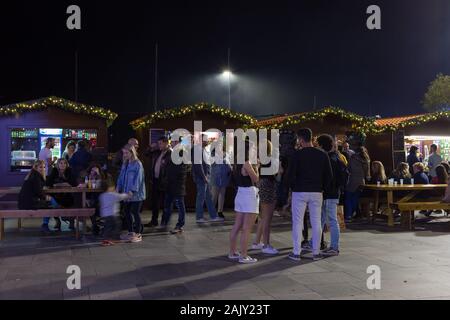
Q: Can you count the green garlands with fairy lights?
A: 4